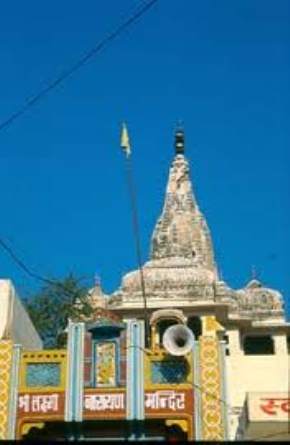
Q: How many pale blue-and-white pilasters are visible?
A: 2